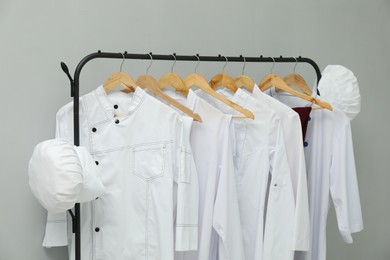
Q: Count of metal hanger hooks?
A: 8